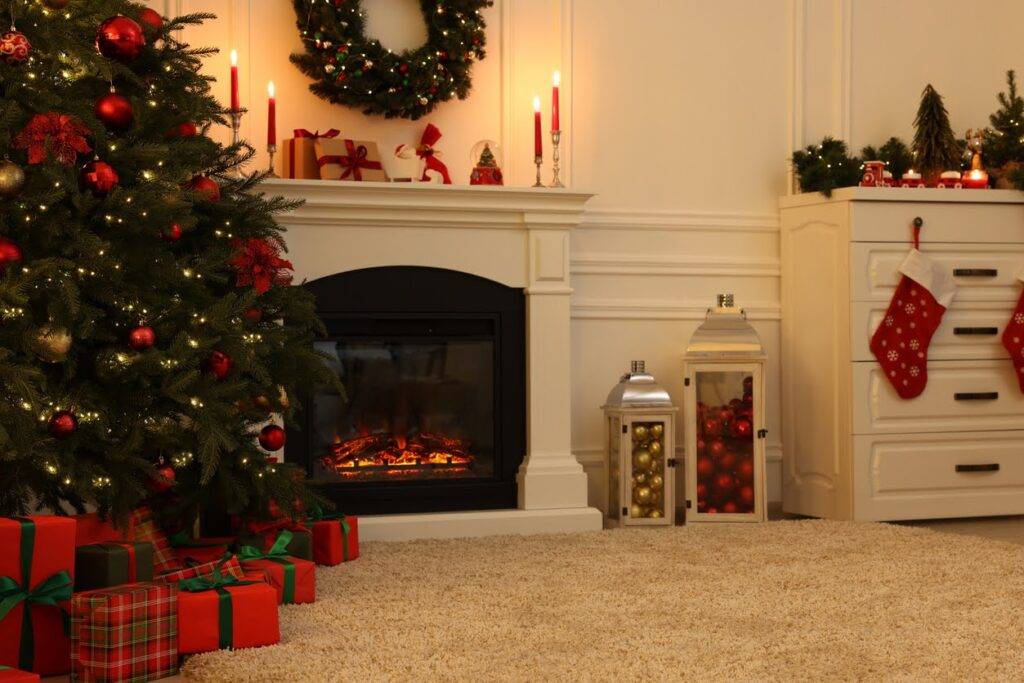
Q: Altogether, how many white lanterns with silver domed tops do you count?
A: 2